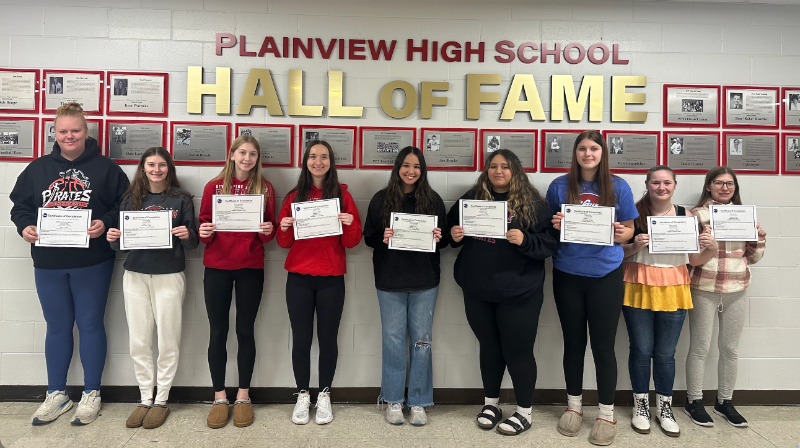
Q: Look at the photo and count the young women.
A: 9